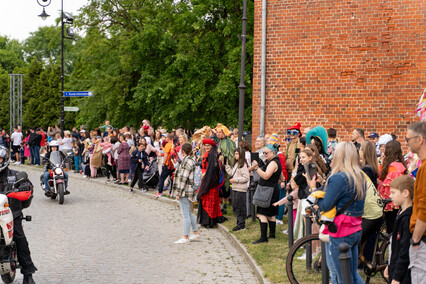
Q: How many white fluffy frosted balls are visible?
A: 0